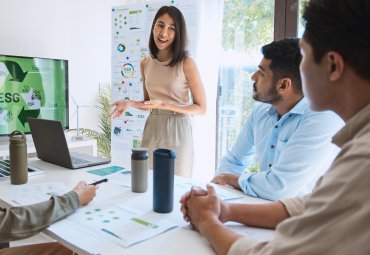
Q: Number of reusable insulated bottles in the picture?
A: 3